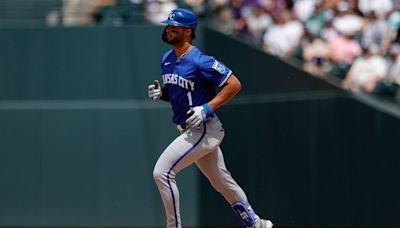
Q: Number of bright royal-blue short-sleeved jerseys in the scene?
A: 1